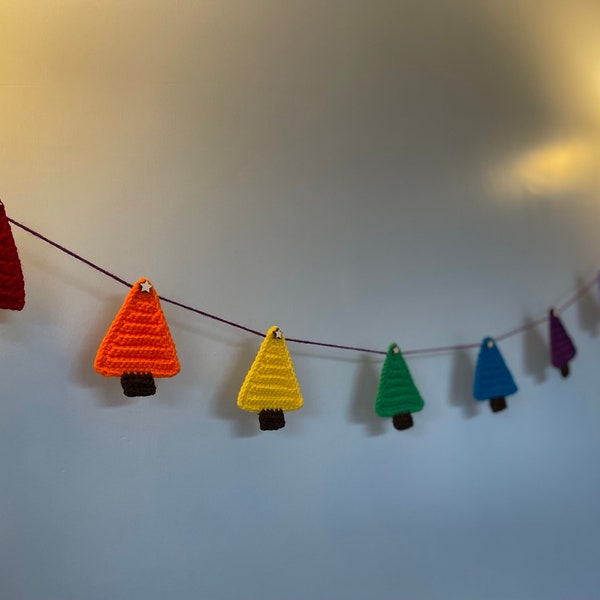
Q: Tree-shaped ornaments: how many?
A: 6